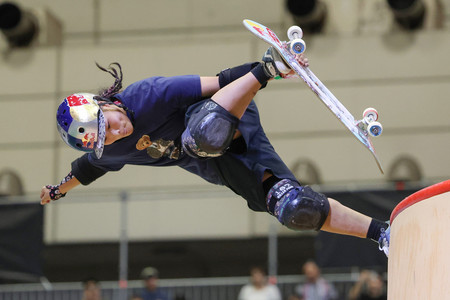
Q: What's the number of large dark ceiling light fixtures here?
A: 3